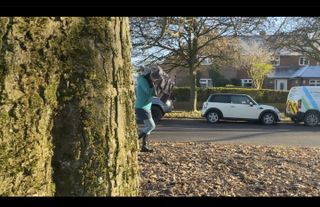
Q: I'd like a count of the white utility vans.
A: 1